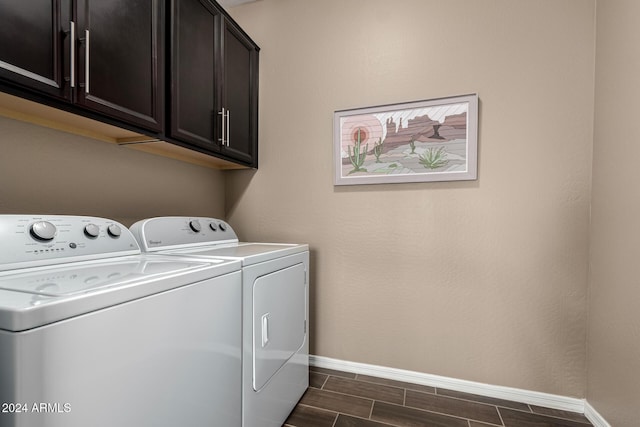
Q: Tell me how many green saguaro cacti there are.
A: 3